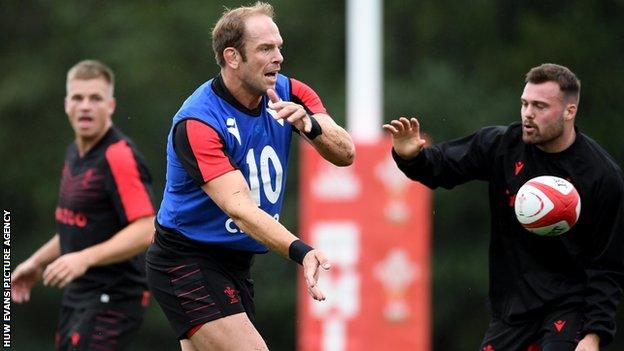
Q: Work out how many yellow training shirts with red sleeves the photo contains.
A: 0